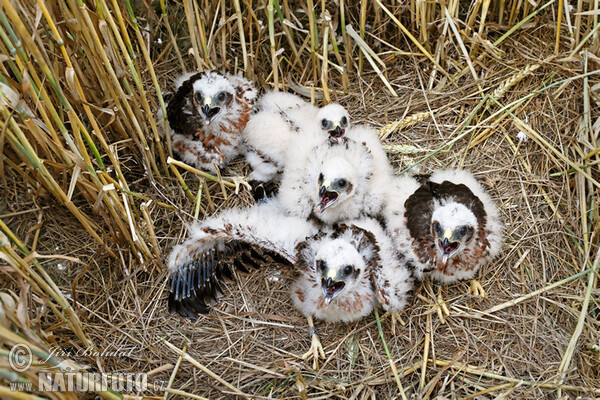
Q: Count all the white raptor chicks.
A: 5